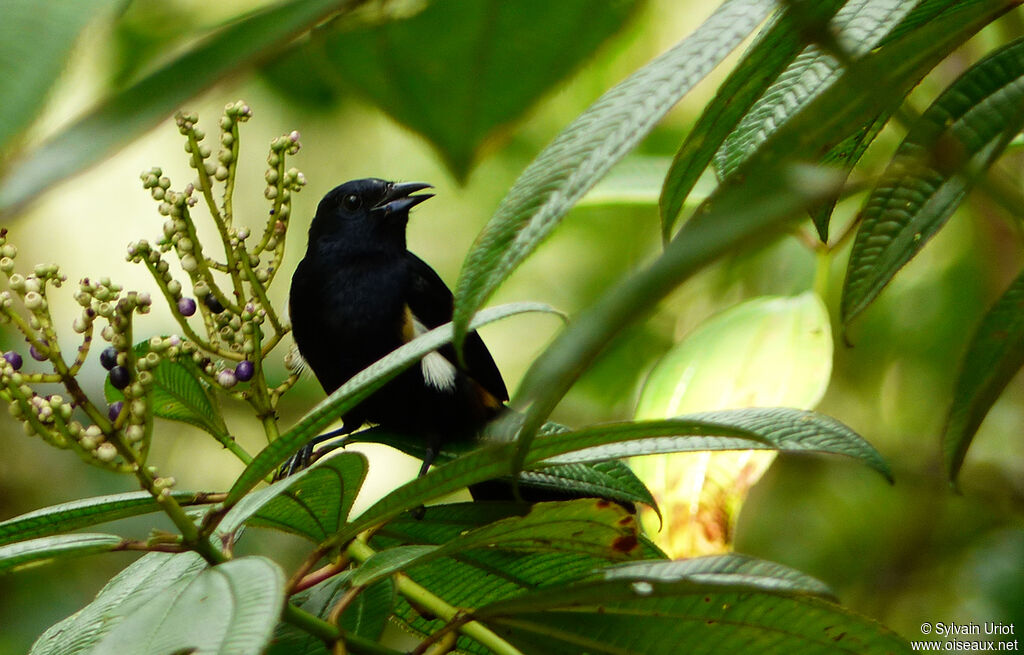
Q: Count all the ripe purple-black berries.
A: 8